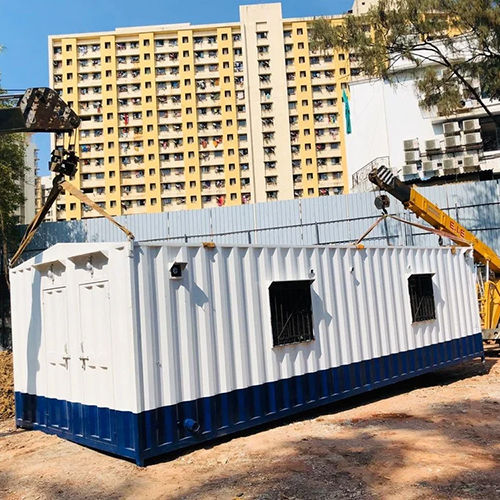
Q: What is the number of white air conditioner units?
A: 11